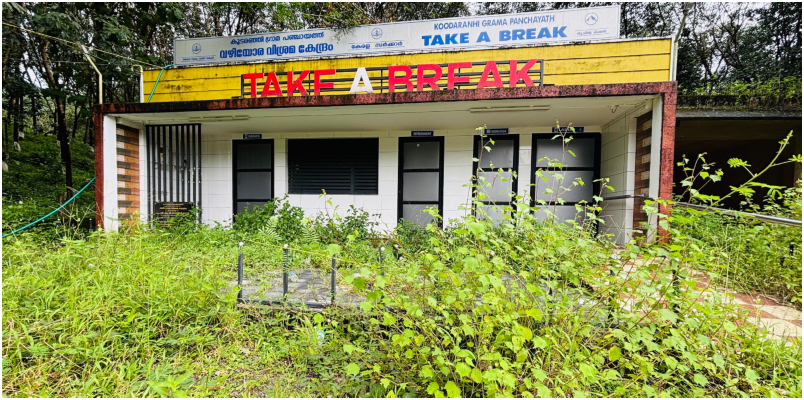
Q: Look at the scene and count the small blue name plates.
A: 4